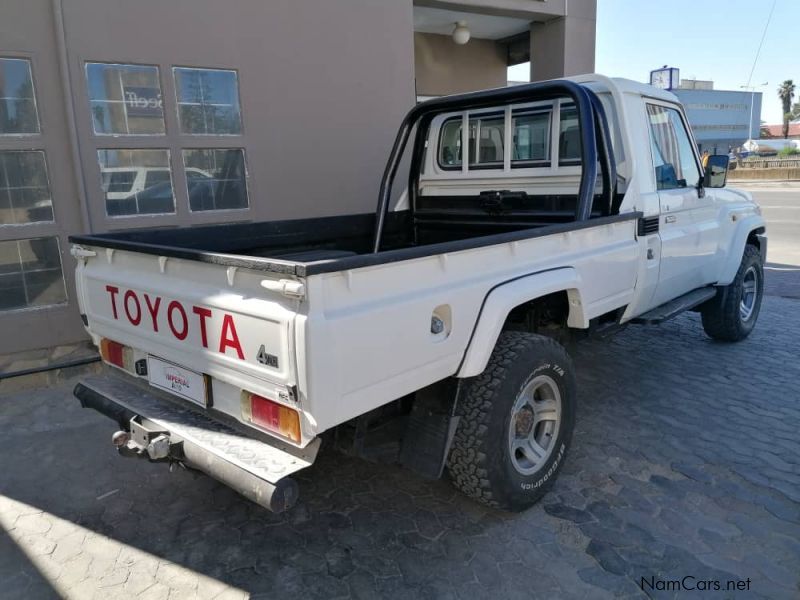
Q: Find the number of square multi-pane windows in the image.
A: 7